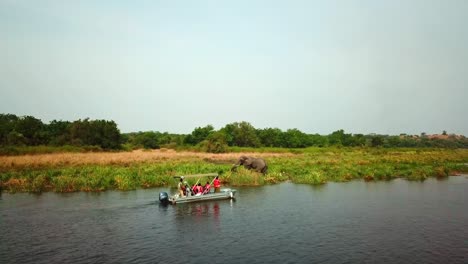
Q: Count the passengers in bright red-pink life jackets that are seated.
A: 3